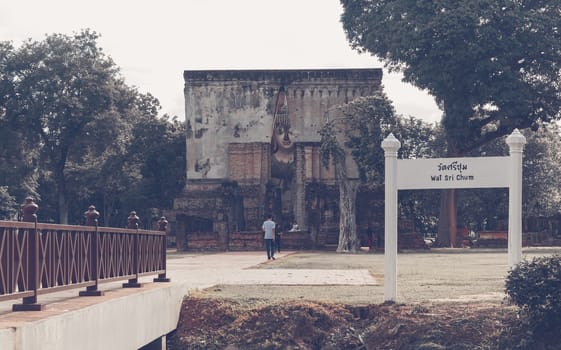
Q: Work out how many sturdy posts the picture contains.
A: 6